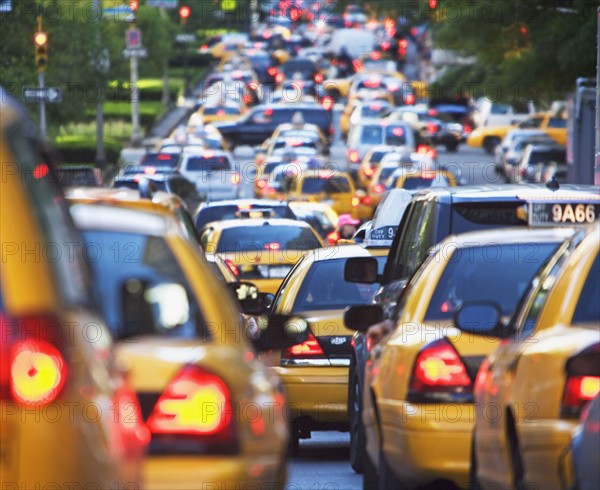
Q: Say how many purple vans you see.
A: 0